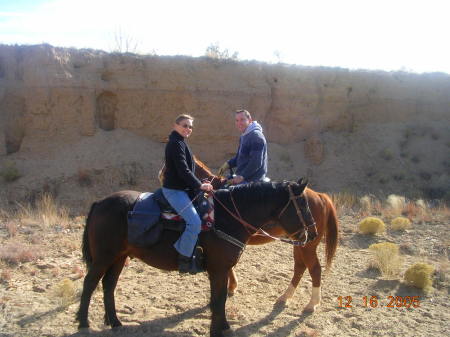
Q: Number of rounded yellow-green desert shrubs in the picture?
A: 4